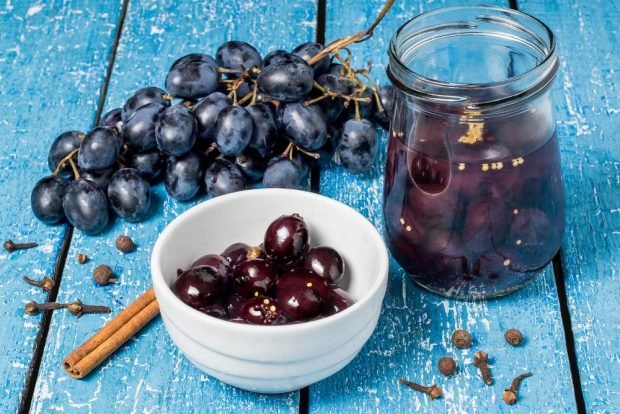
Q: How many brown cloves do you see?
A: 7